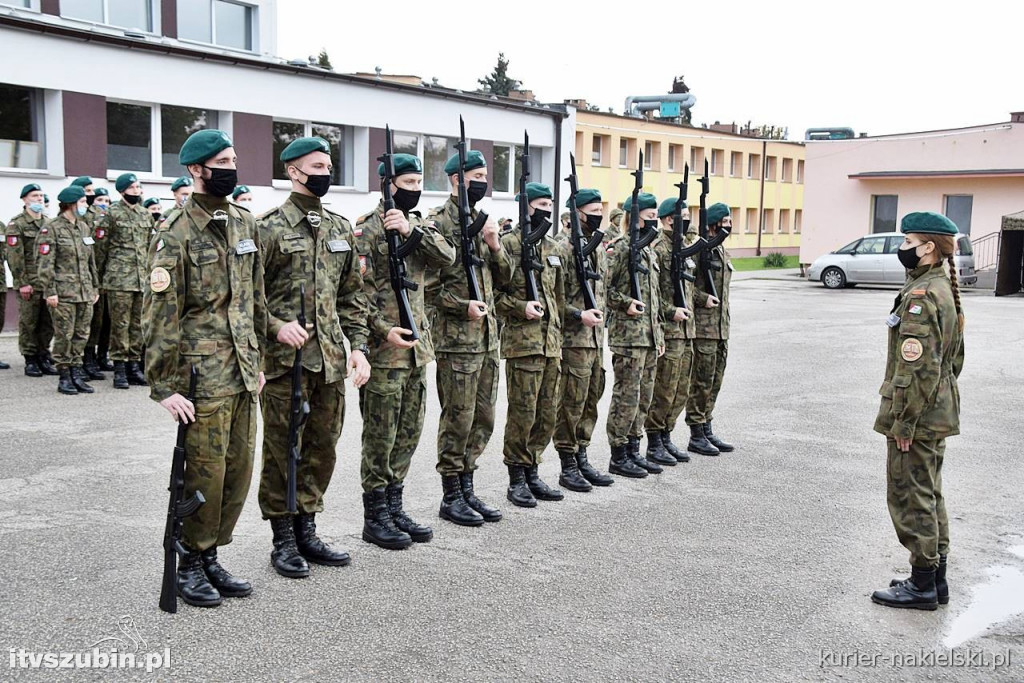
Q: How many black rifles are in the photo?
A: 9